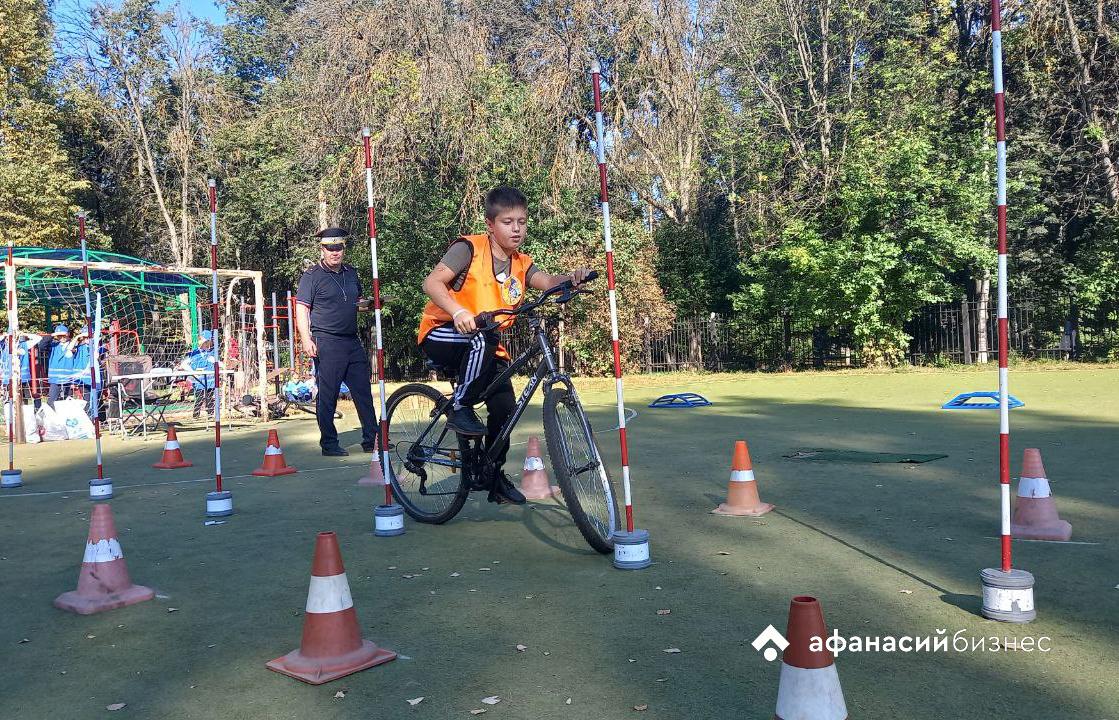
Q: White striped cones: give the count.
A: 9